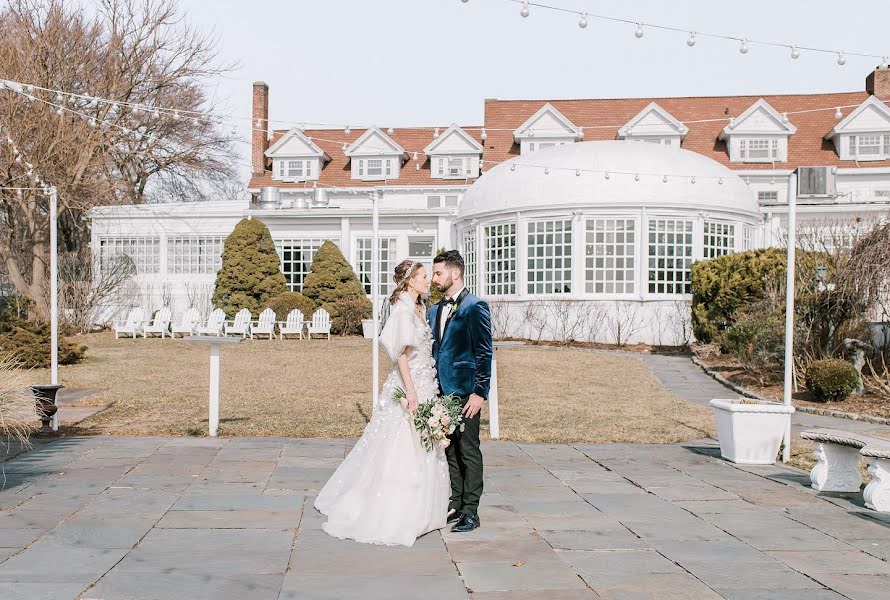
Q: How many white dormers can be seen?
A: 7